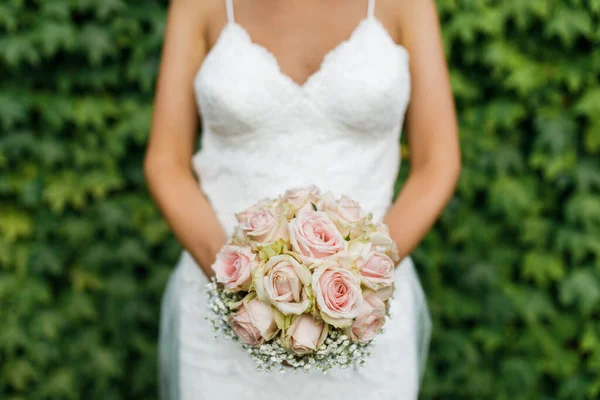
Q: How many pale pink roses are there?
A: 12